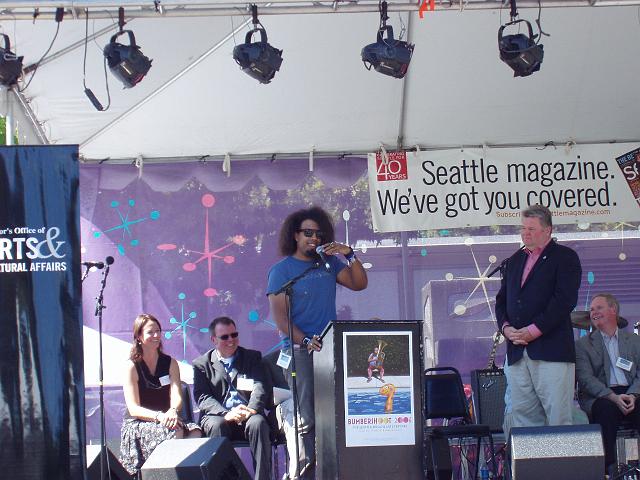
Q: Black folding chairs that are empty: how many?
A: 1